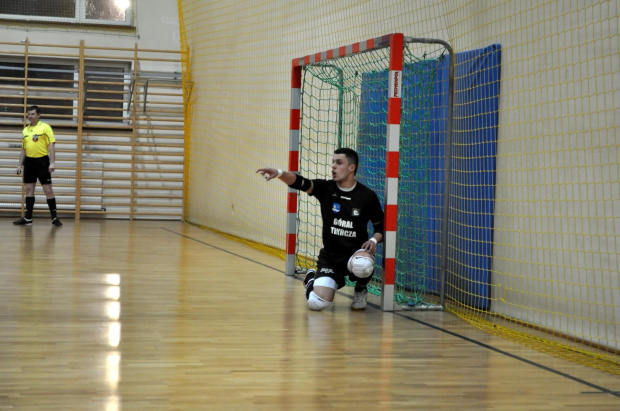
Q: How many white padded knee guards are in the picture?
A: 2